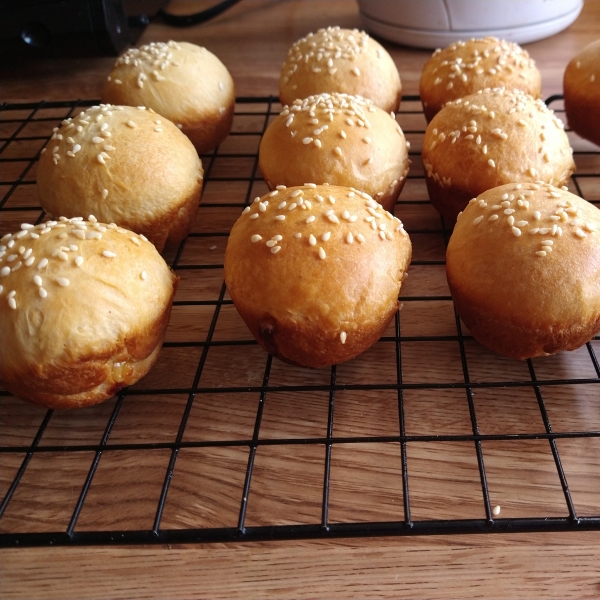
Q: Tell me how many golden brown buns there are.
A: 10